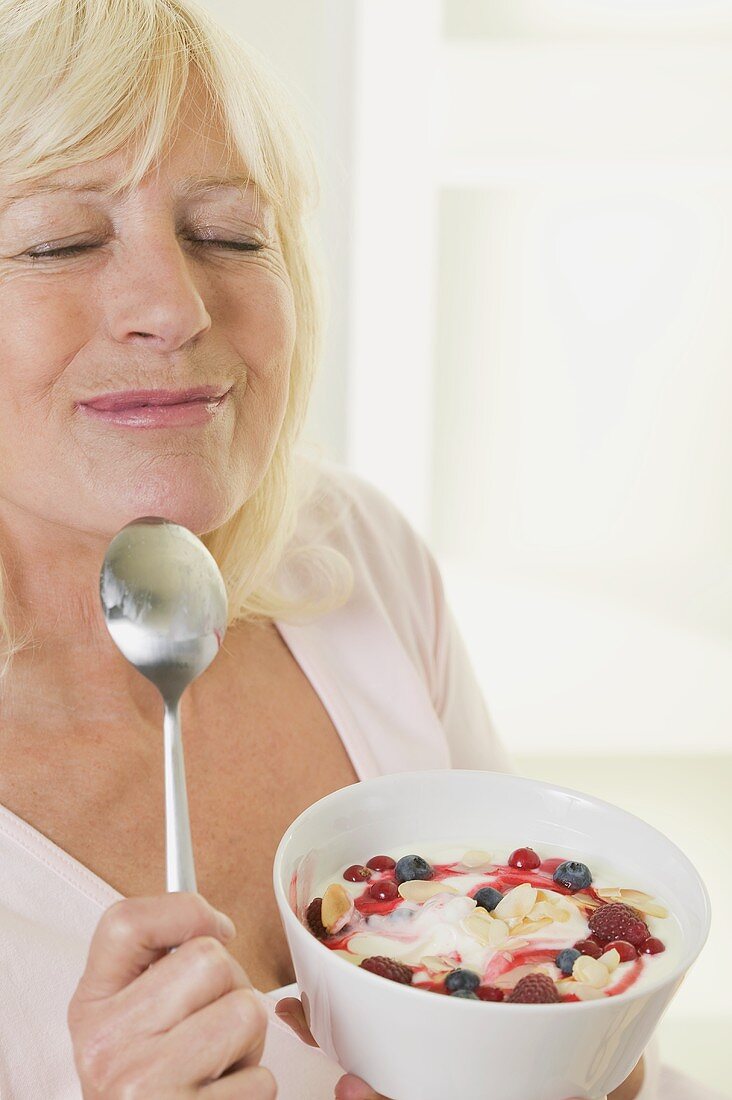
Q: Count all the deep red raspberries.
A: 4